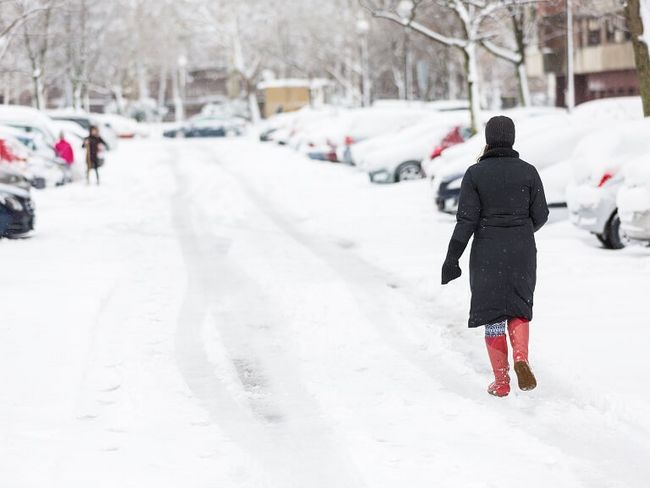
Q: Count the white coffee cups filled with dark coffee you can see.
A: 0